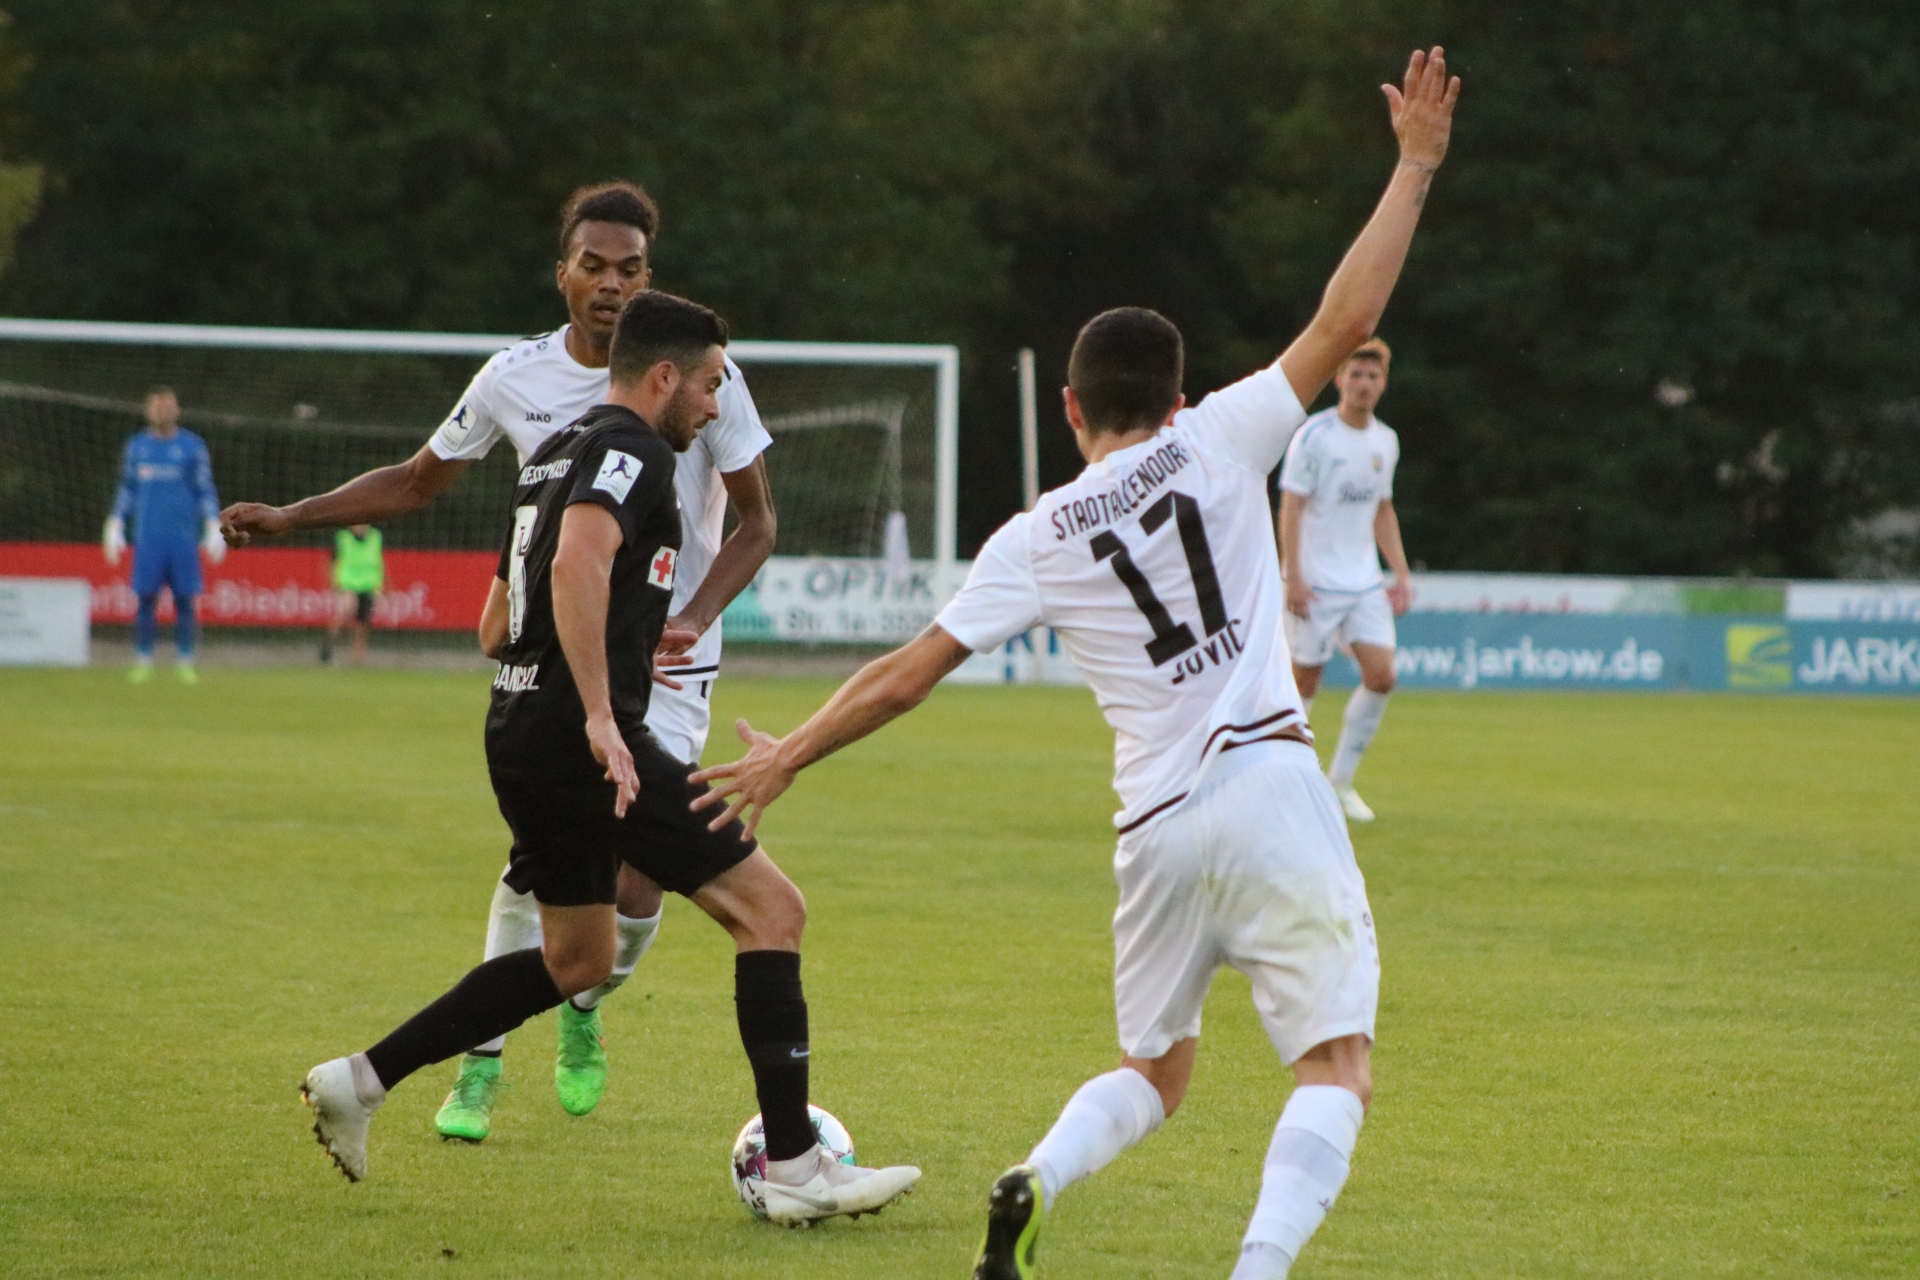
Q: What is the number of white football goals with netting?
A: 1